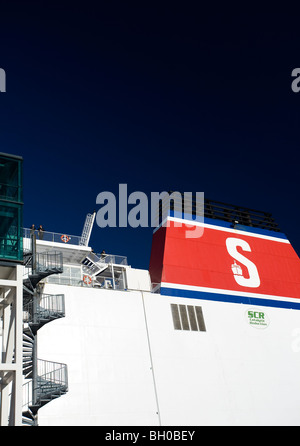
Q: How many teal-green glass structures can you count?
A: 1